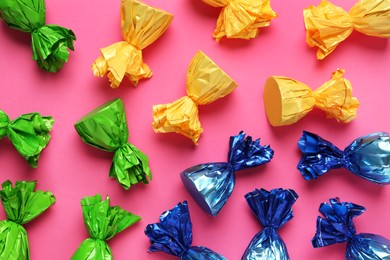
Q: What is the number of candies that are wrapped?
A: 15